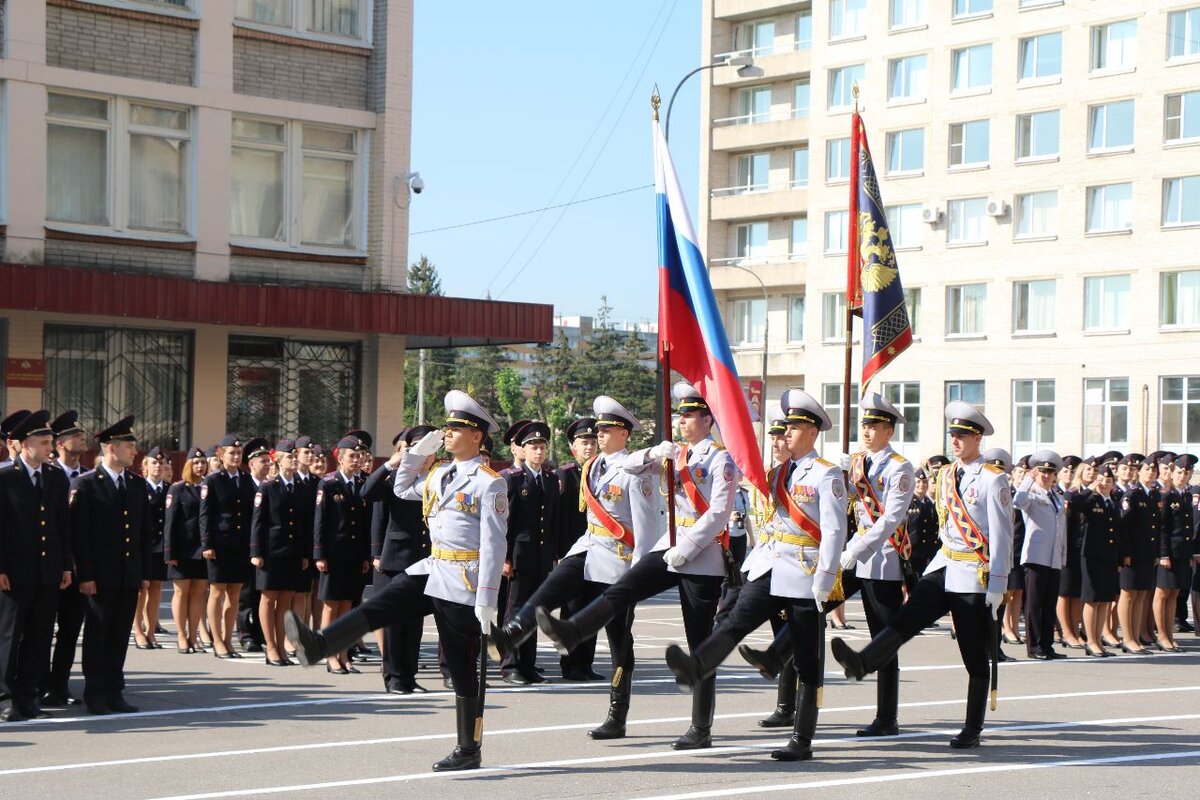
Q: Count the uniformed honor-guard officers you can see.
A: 7